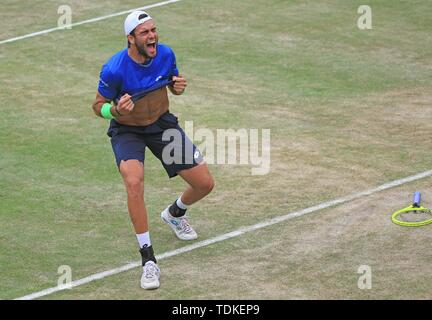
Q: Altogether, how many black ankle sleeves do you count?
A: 2